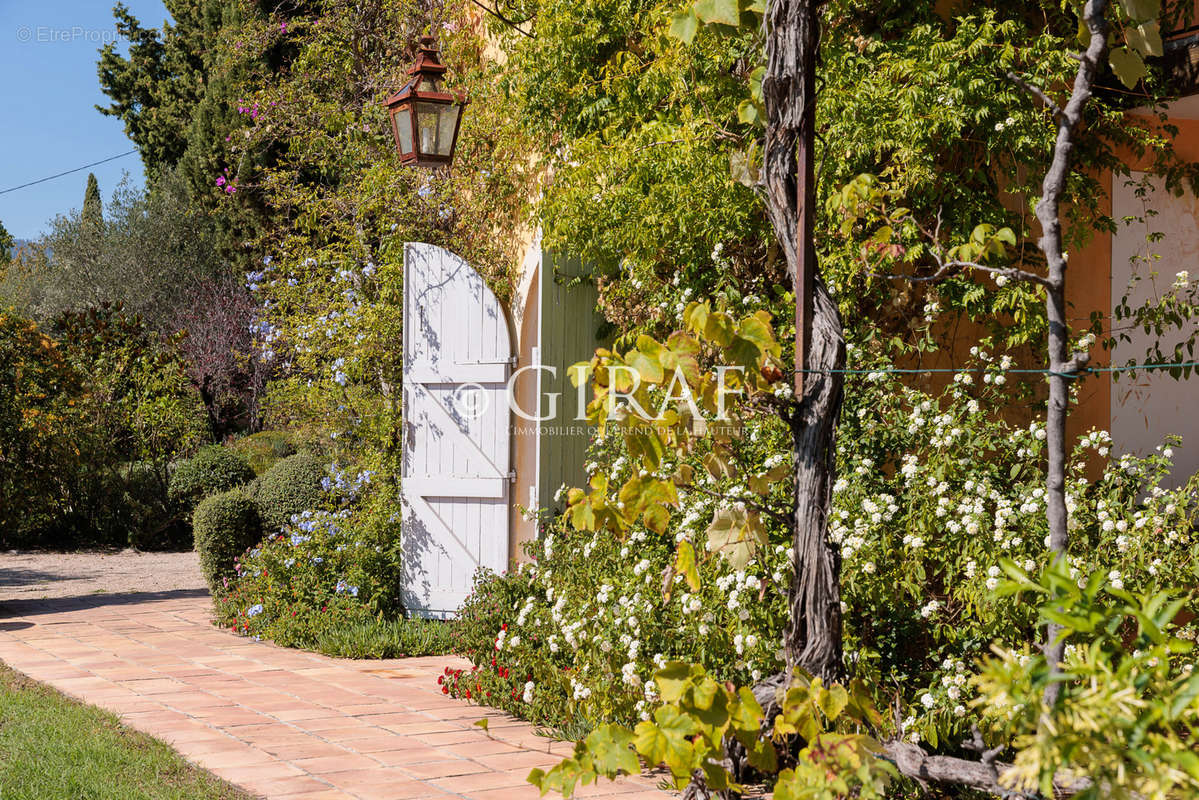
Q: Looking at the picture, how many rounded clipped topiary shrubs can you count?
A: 3